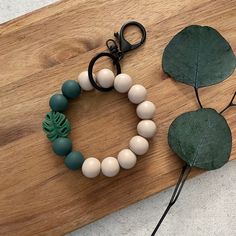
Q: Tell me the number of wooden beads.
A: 10